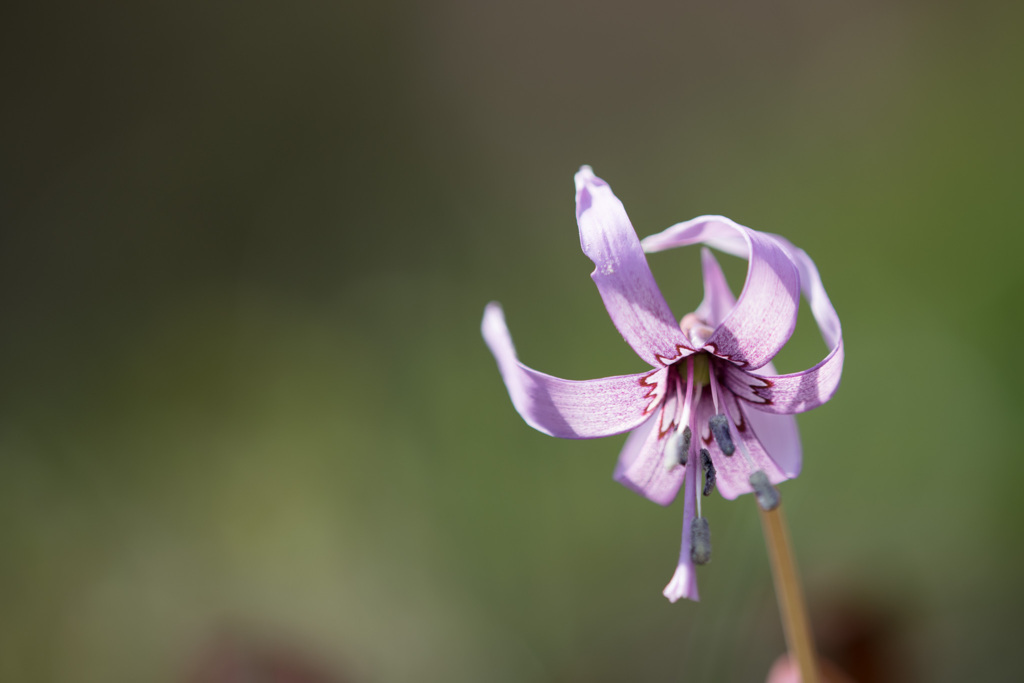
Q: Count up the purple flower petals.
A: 6